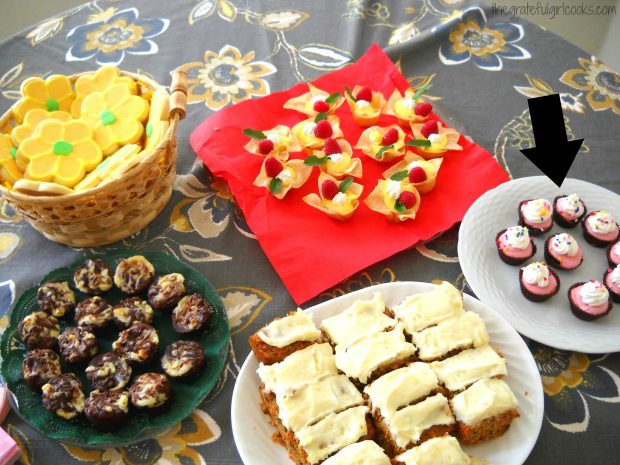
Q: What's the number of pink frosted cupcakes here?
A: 9